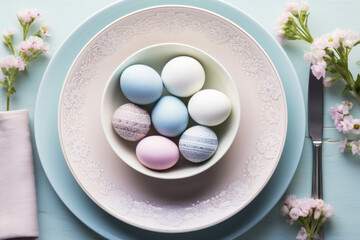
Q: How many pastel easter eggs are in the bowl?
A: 7